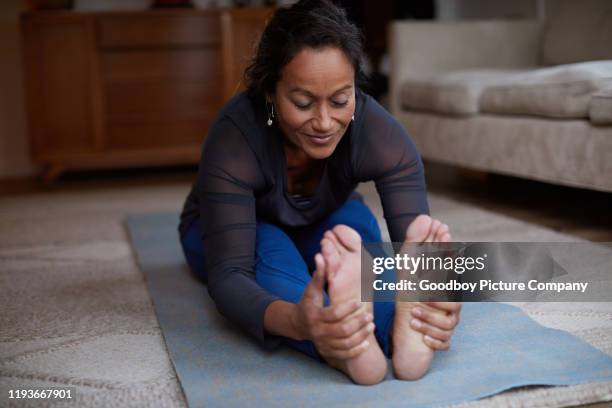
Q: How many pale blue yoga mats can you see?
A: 1